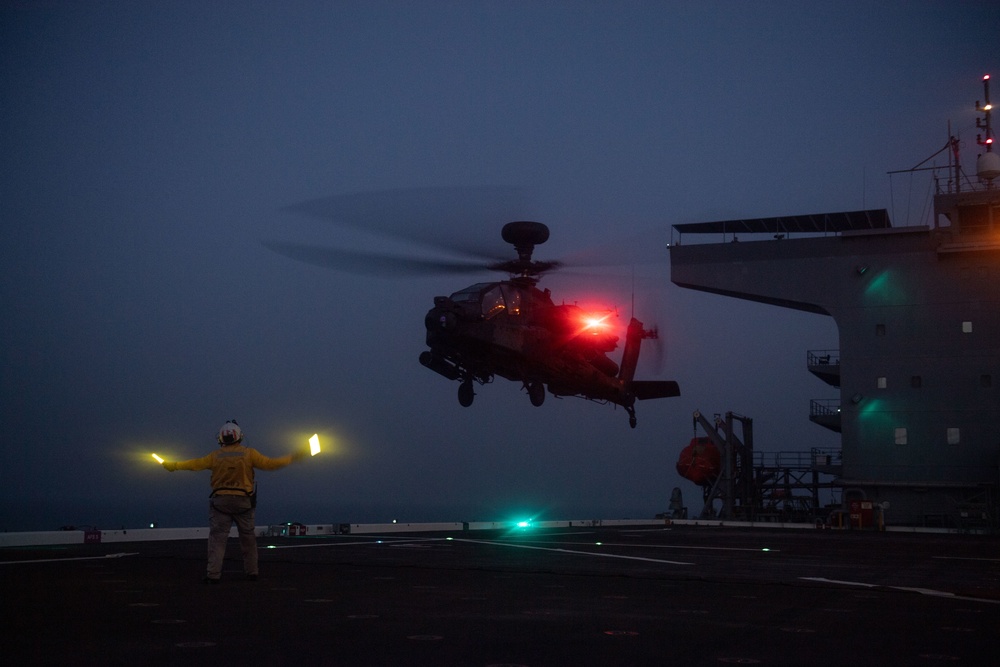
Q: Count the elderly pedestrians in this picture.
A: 0